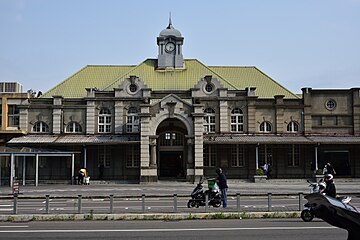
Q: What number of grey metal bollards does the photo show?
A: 10